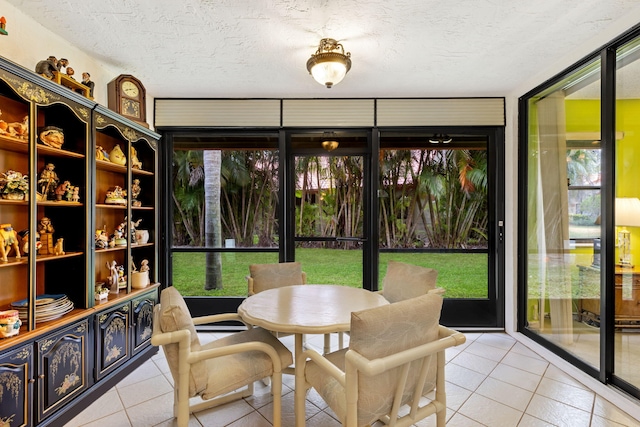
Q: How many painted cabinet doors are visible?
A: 4